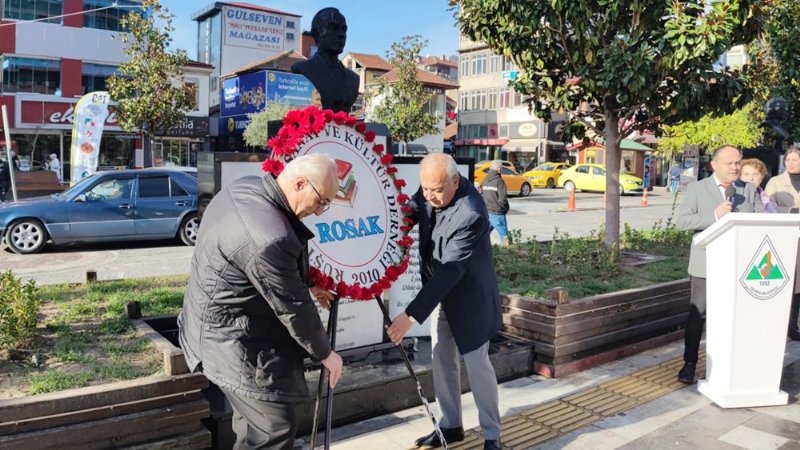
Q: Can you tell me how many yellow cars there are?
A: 3